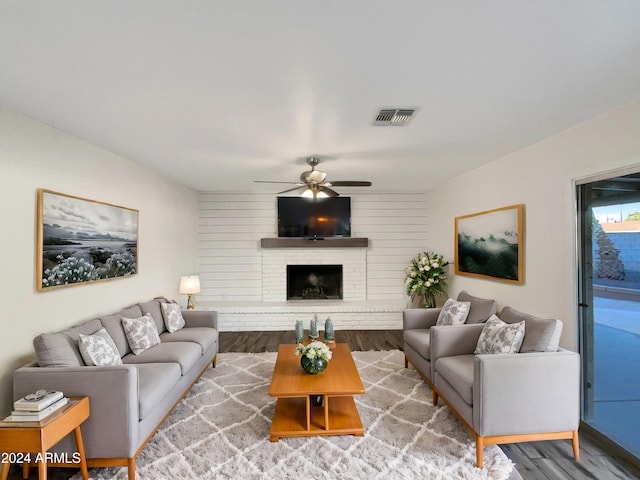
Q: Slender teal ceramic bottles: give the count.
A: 3